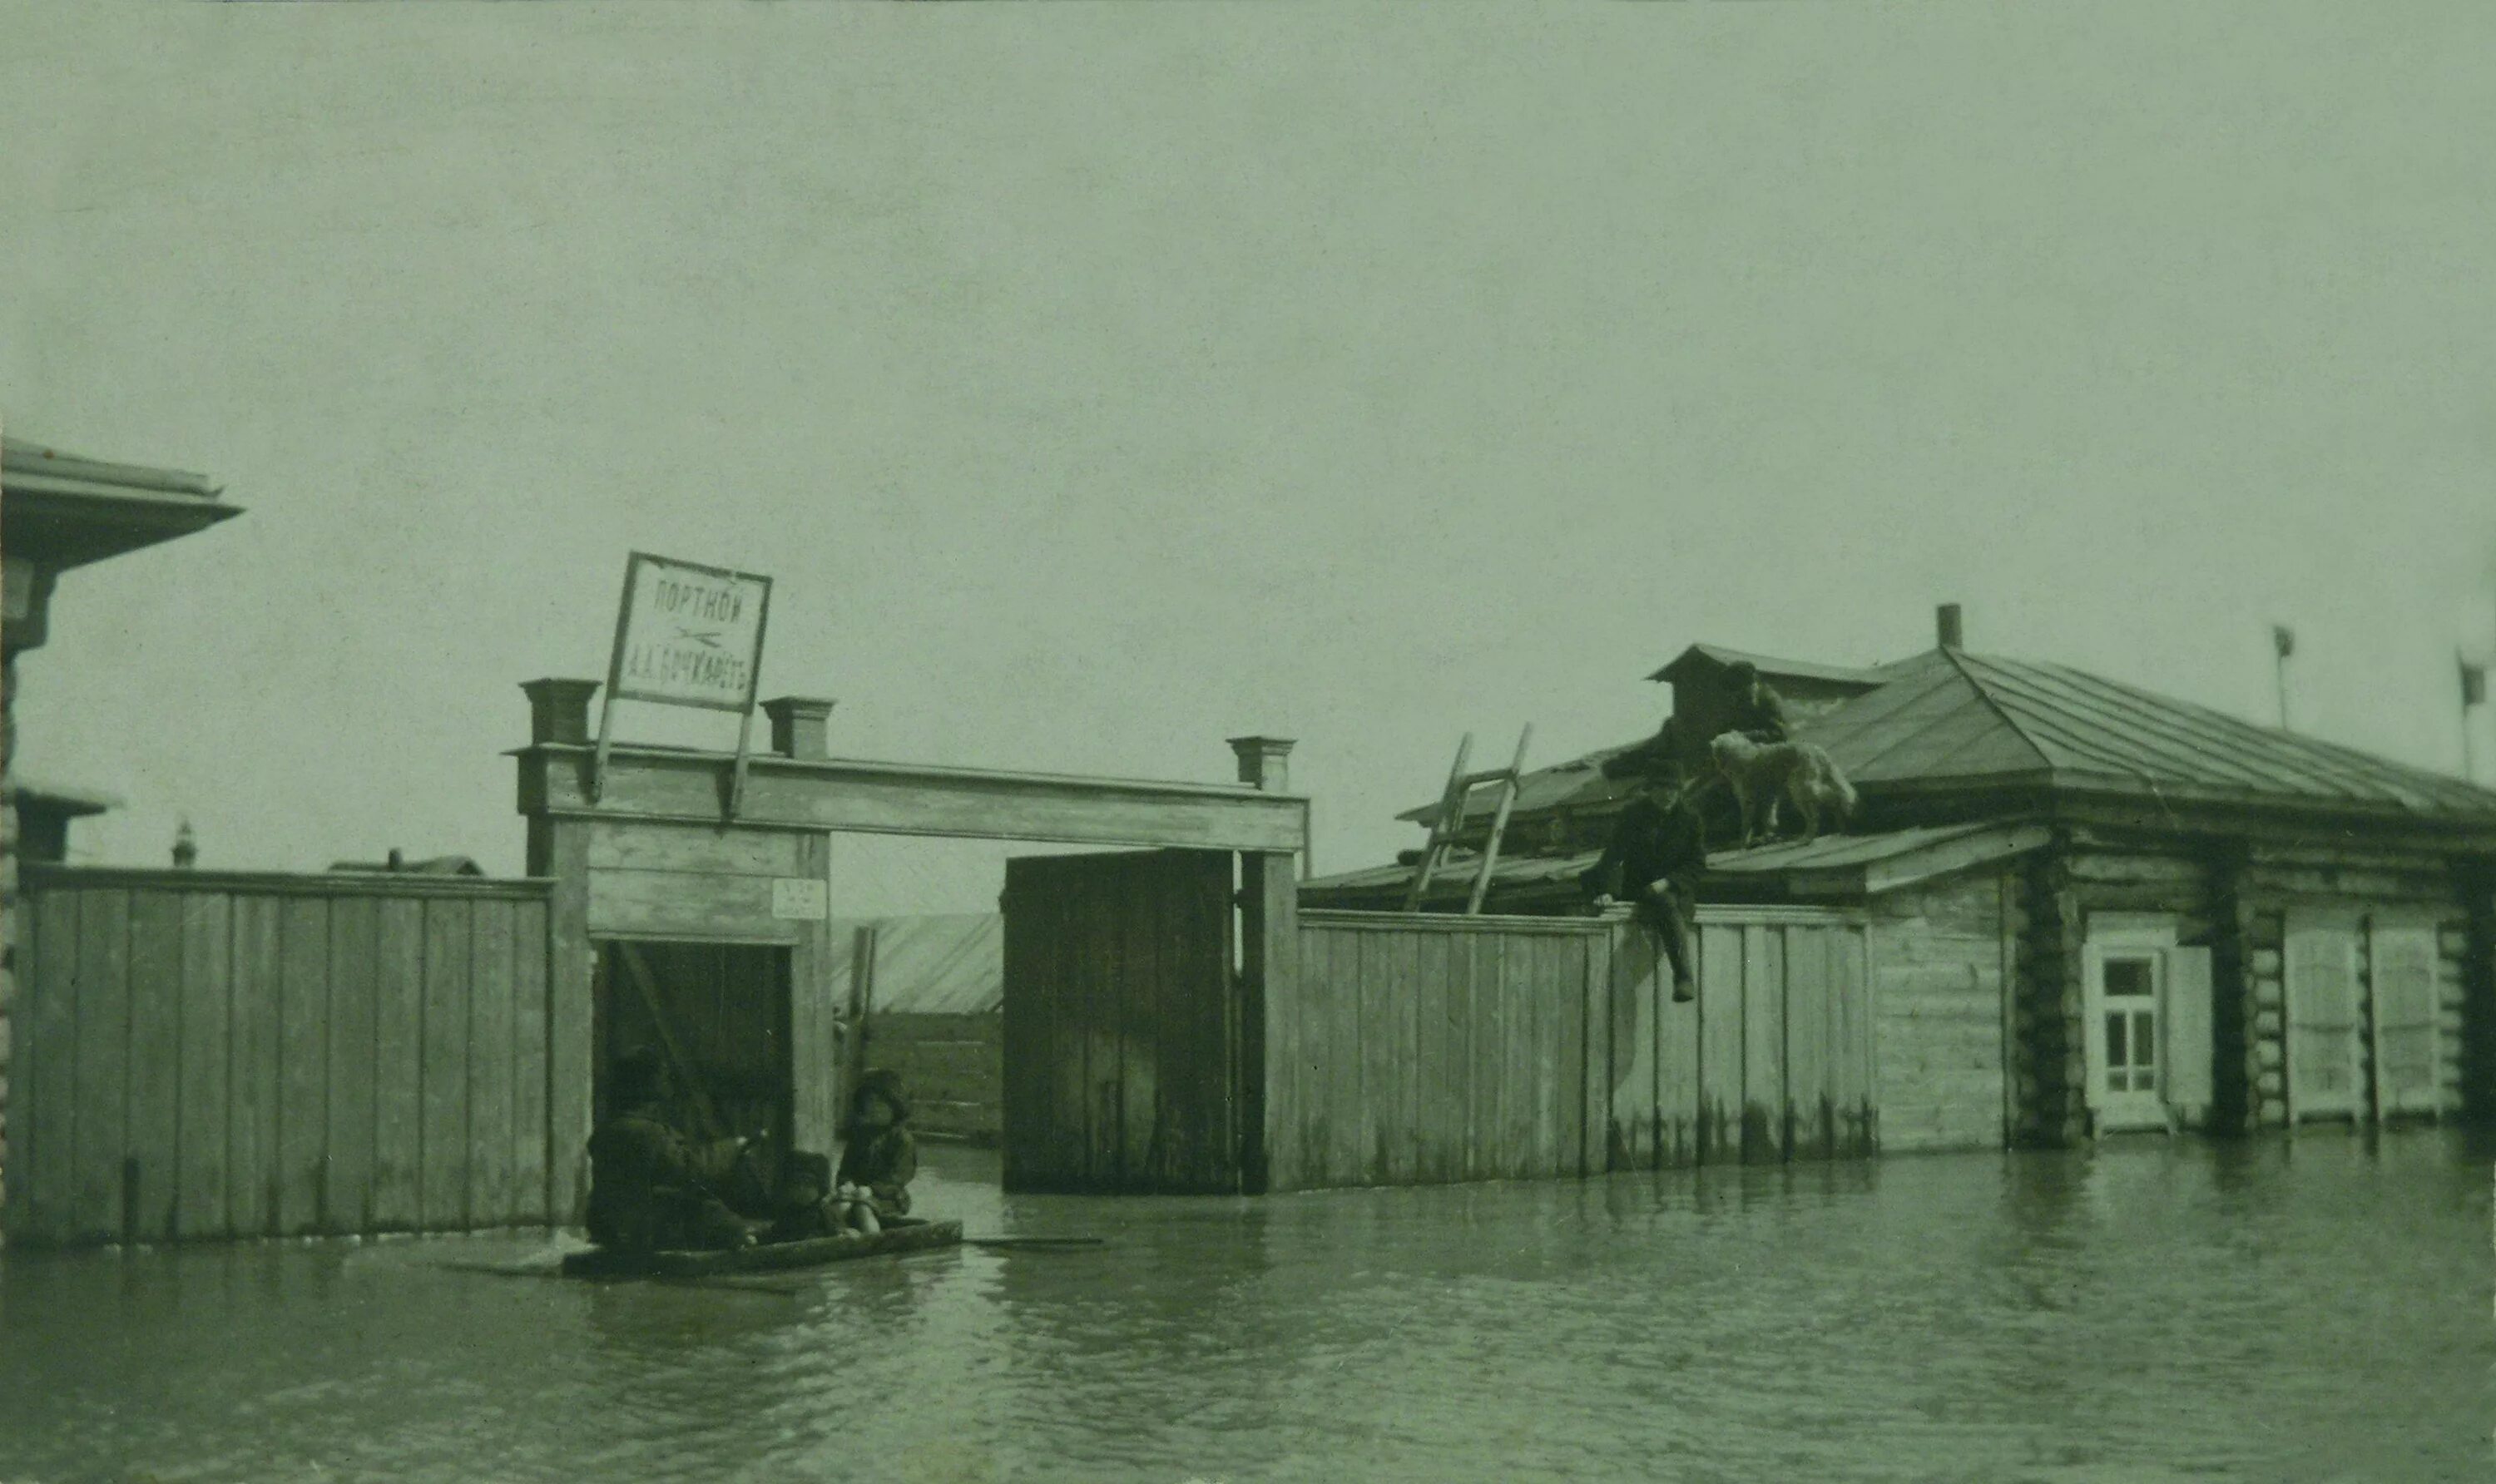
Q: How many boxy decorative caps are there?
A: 3